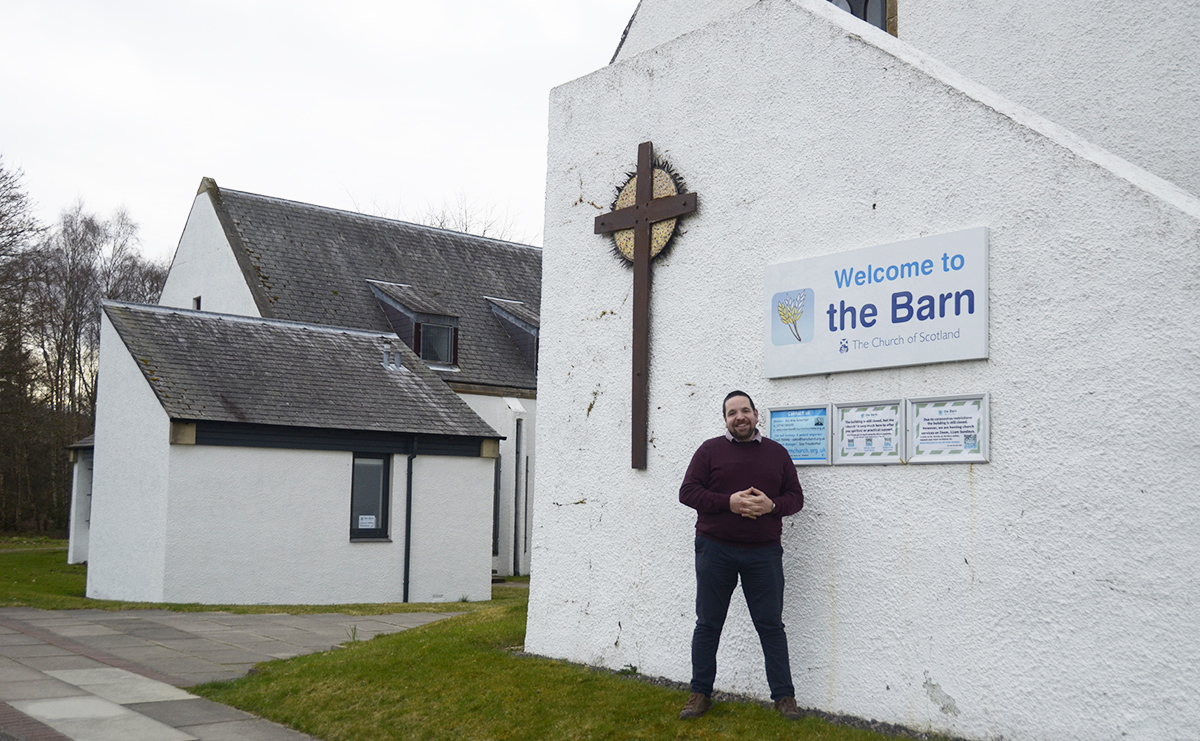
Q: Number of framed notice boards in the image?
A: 3